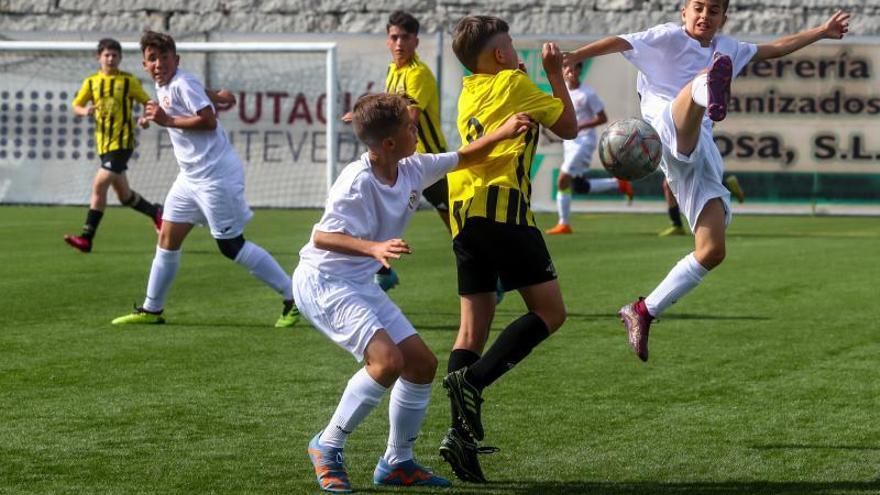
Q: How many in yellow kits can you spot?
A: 3